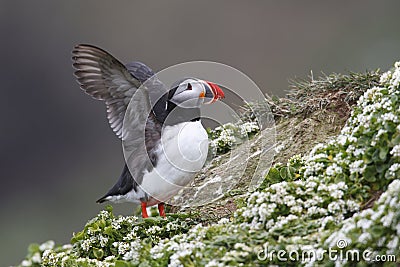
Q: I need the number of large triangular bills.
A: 1